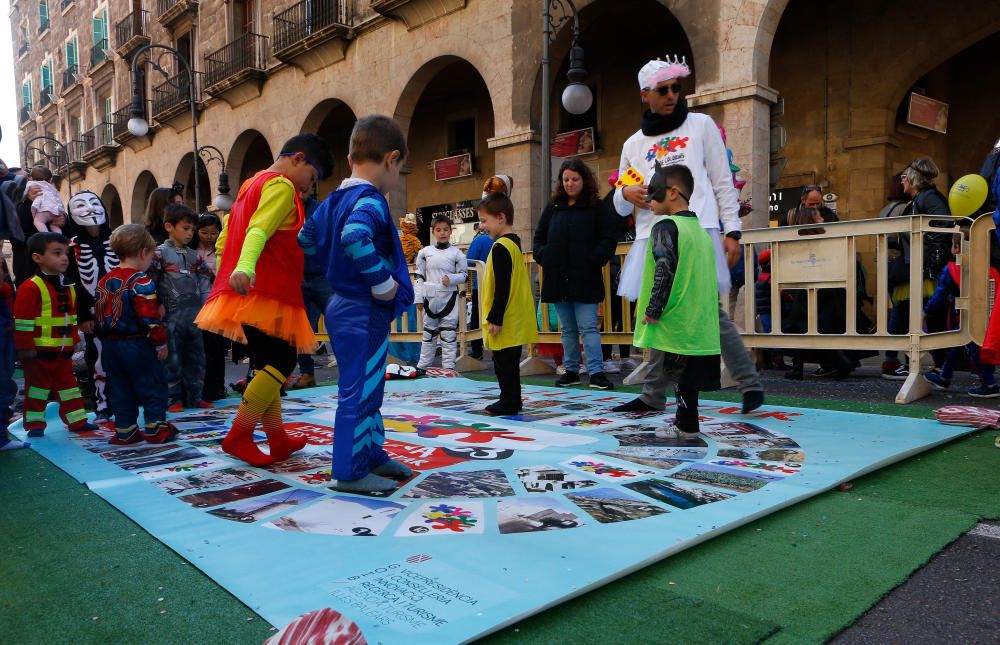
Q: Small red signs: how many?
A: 3